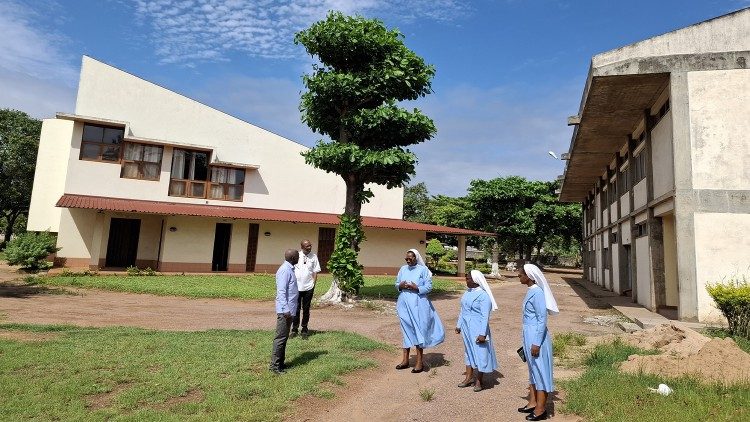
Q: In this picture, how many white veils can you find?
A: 3